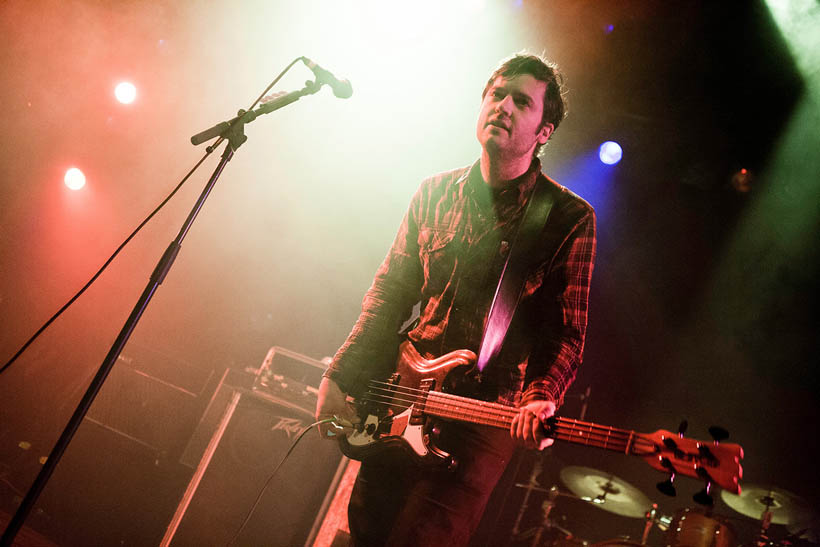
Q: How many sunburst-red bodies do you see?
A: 1